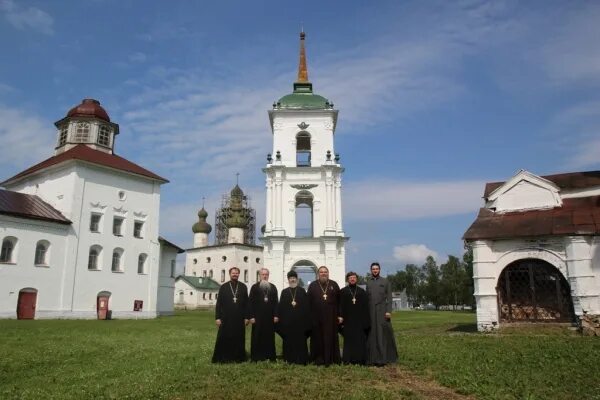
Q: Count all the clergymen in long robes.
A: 6